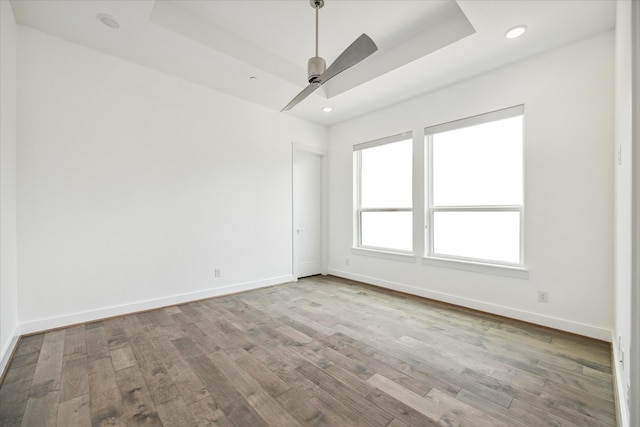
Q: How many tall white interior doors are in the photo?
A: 1